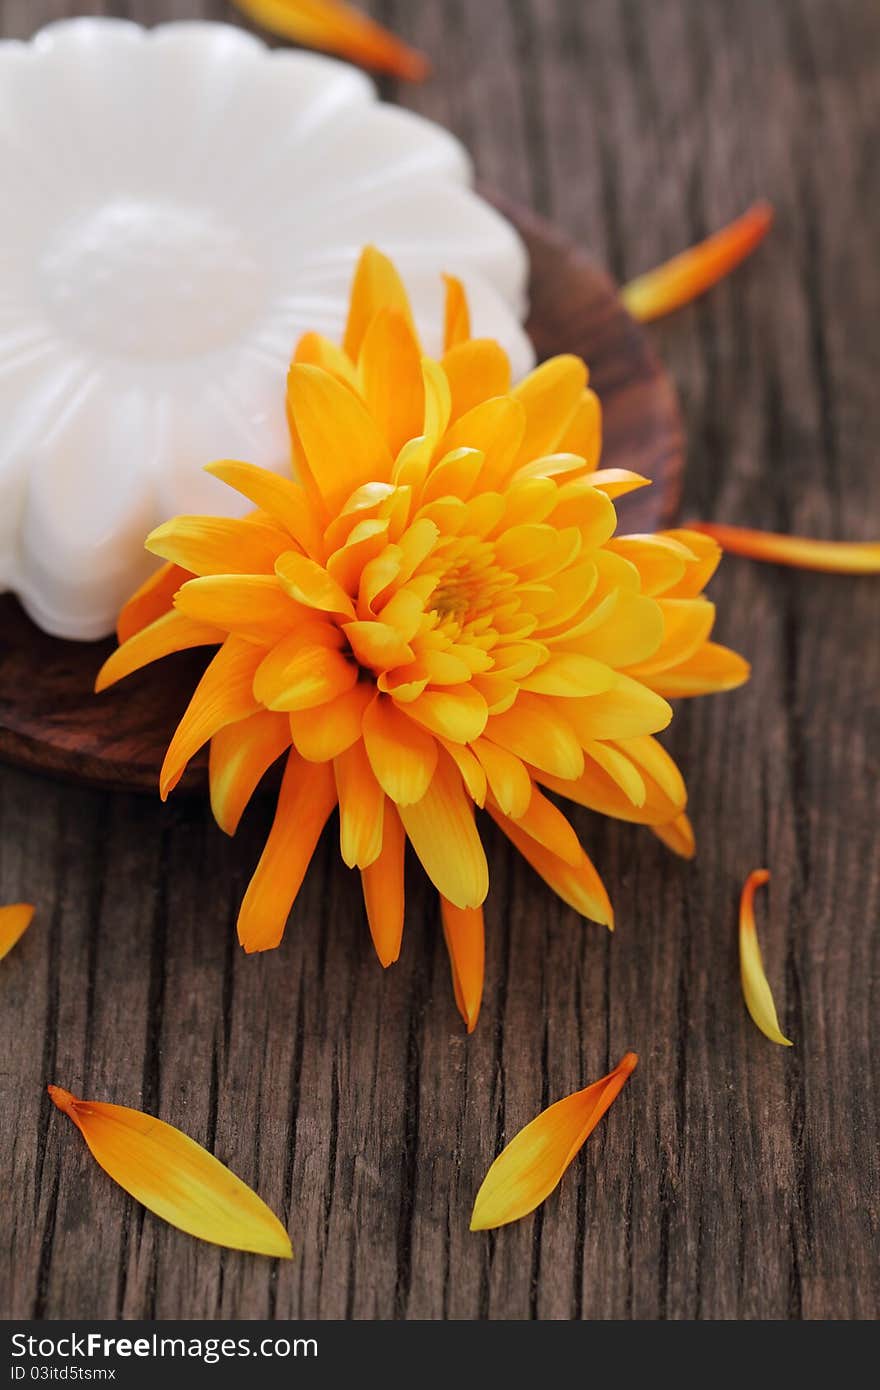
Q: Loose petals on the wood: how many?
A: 7